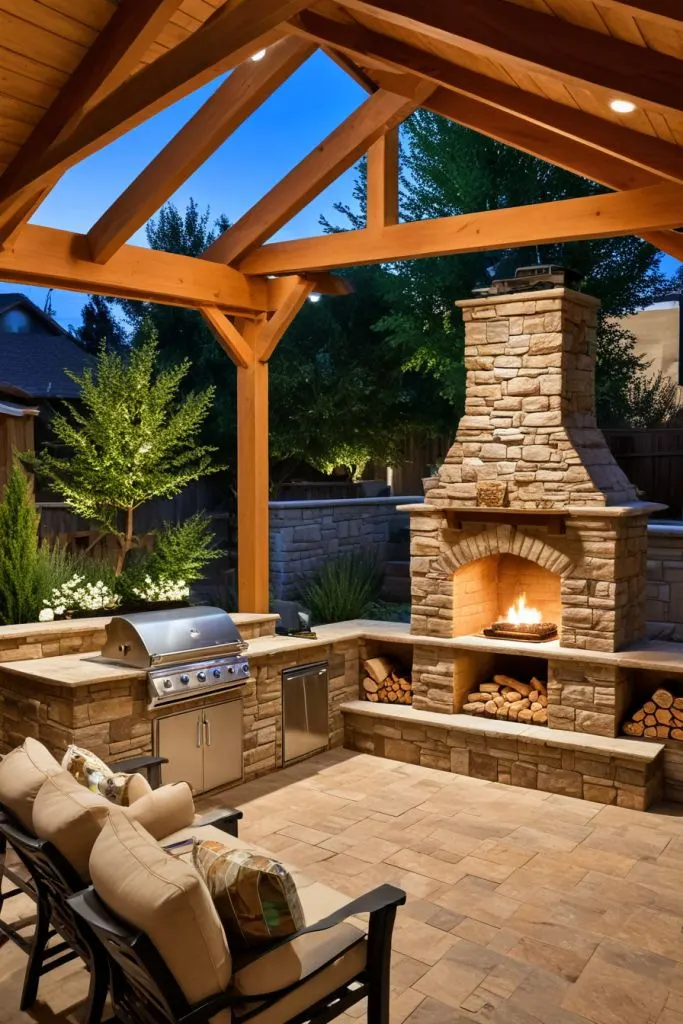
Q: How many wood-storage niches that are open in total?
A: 3